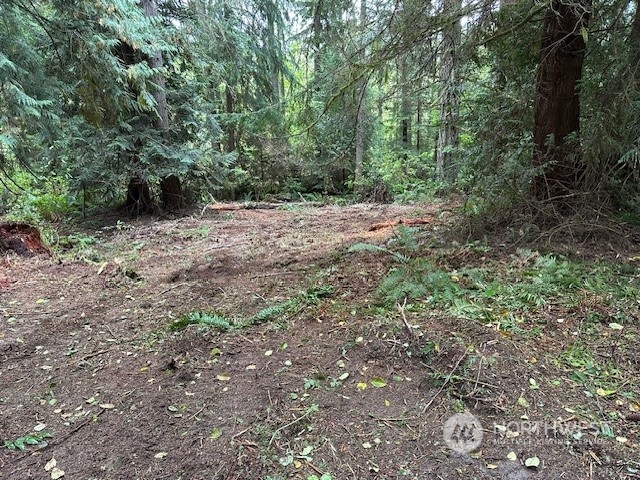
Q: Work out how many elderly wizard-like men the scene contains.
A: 0